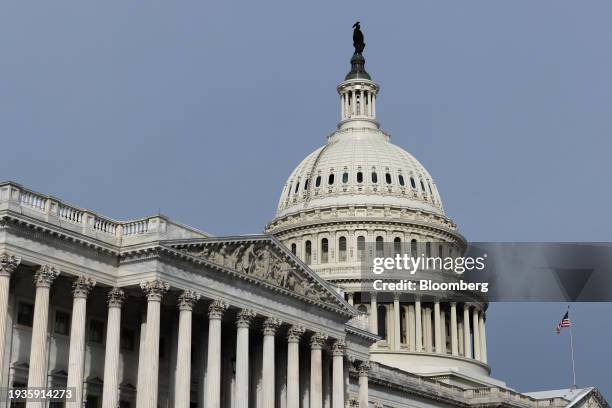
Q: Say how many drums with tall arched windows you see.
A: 1